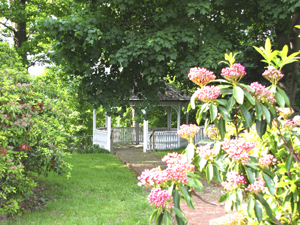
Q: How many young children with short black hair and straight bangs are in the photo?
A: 0